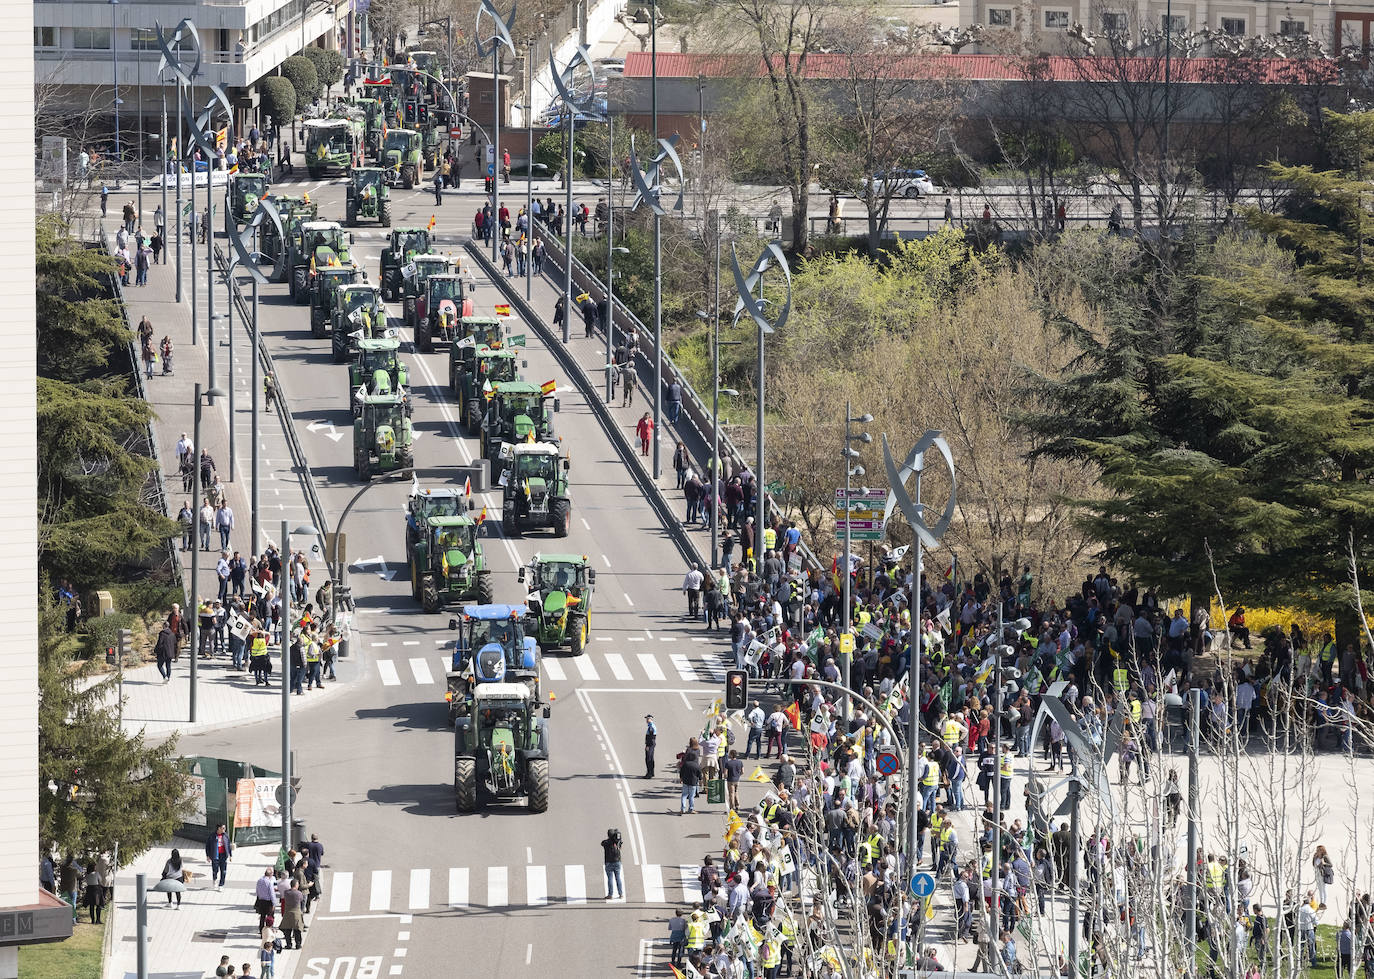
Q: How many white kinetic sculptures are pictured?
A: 9